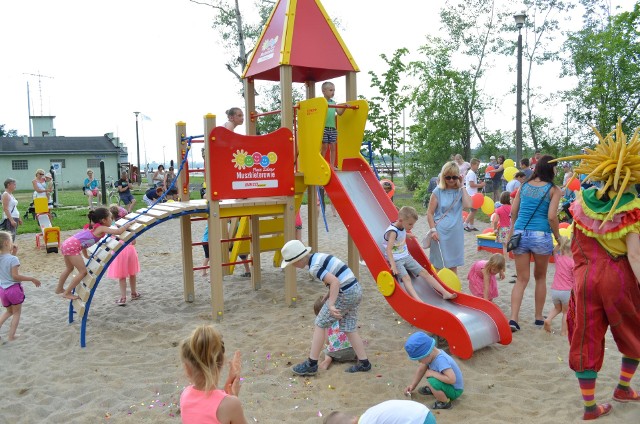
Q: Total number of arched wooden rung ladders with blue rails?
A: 1